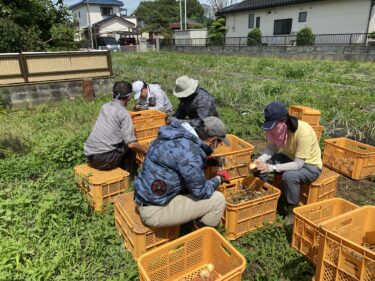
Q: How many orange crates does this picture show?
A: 13